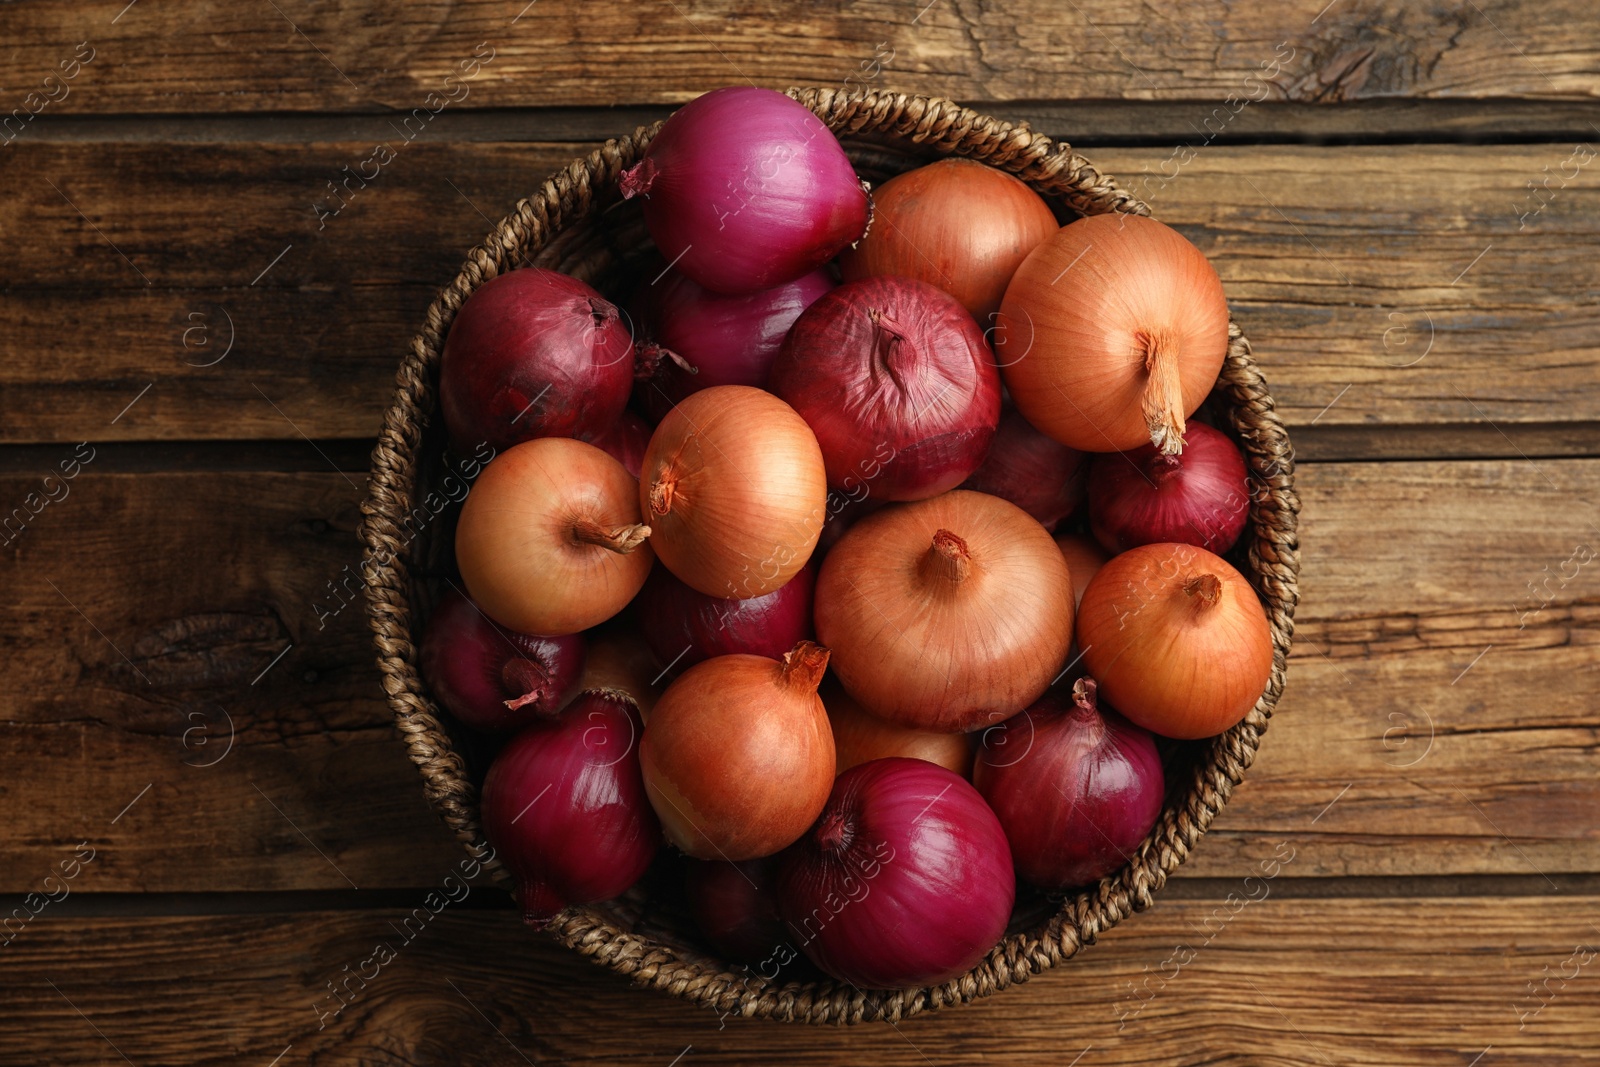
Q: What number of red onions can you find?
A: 13